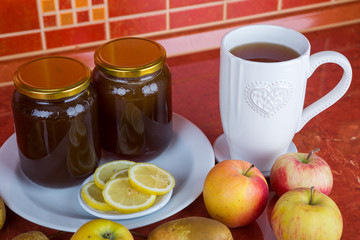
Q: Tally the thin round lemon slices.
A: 5